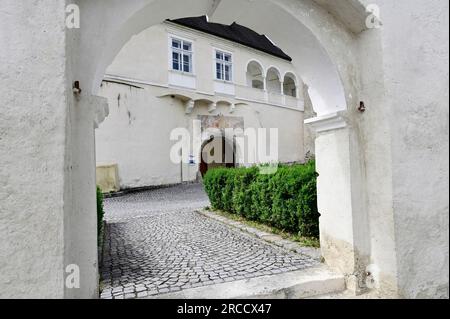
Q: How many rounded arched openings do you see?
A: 5